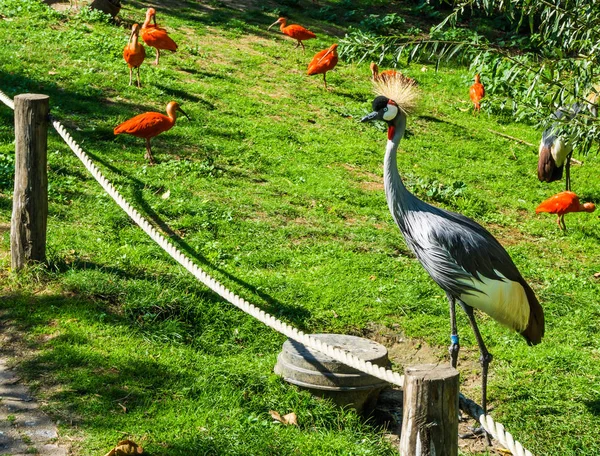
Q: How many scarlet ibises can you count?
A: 8